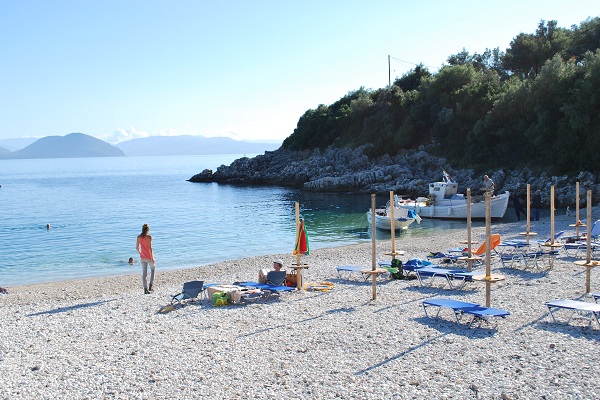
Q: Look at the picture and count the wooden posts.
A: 9